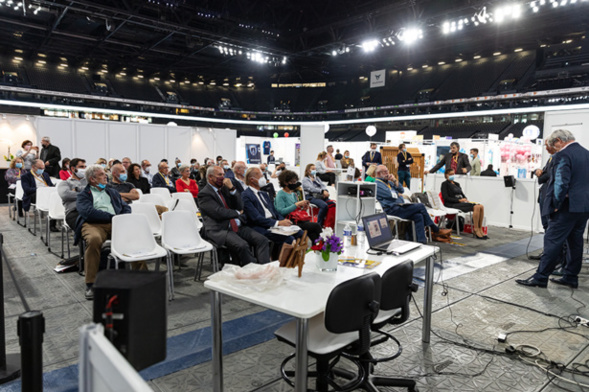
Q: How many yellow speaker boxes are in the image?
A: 0